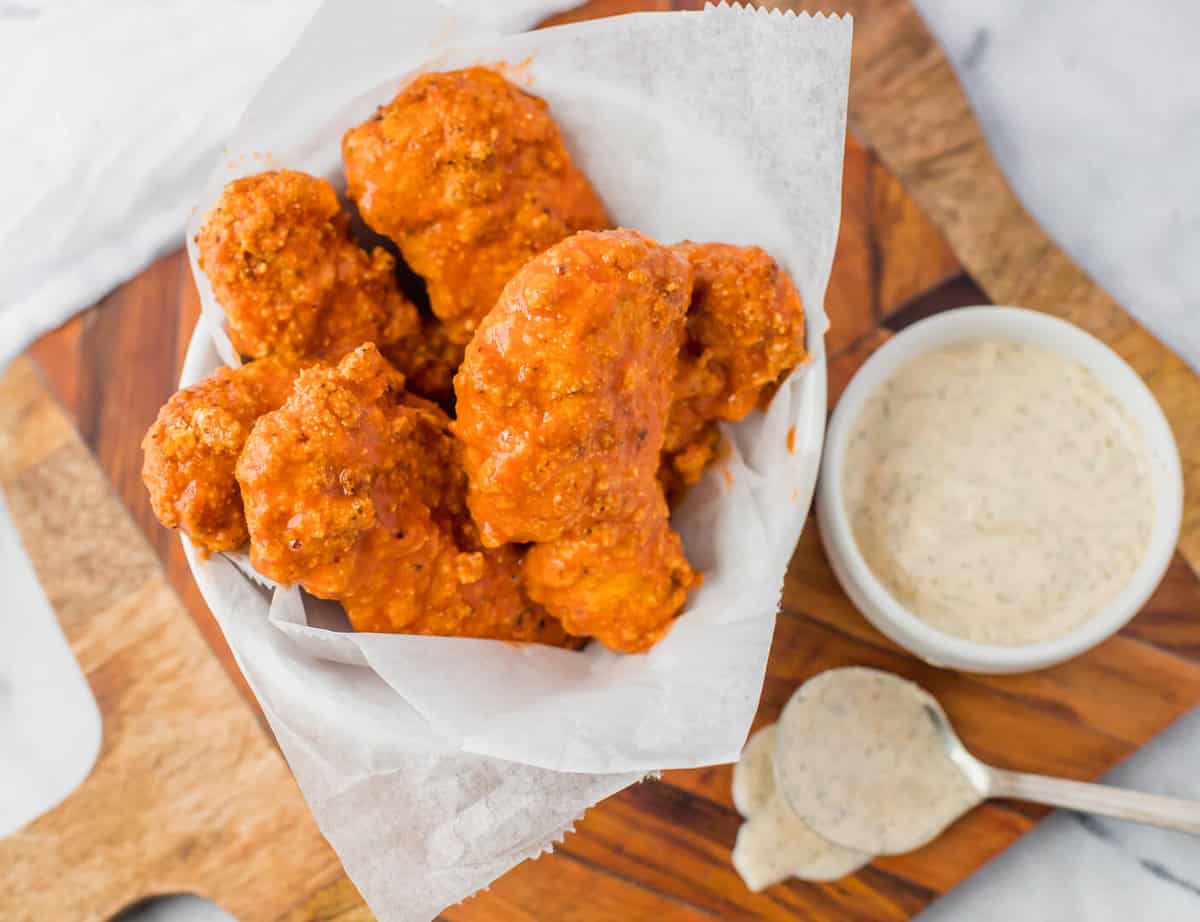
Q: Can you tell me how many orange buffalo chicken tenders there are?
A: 6